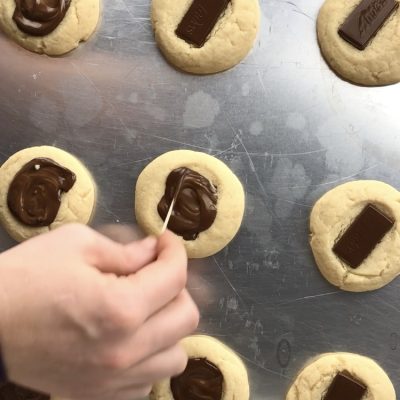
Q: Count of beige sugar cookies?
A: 8